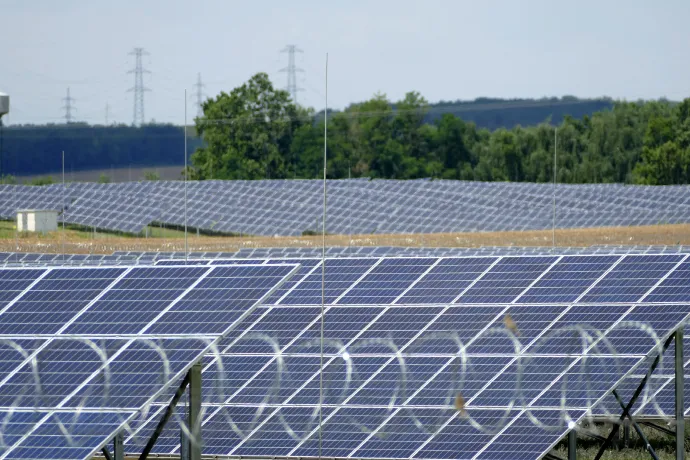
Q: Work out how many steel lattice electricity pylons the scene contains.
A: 5